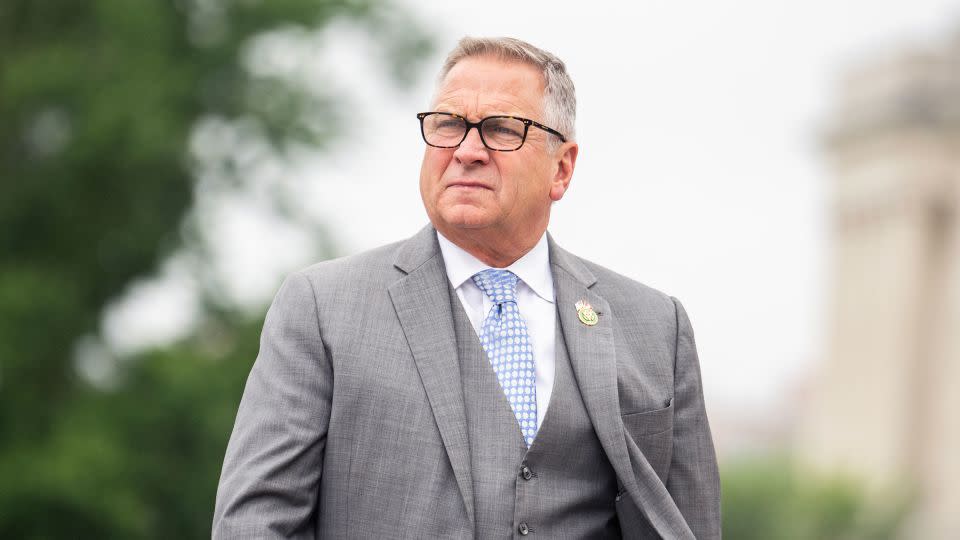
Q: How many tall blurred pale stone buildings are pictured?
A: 1